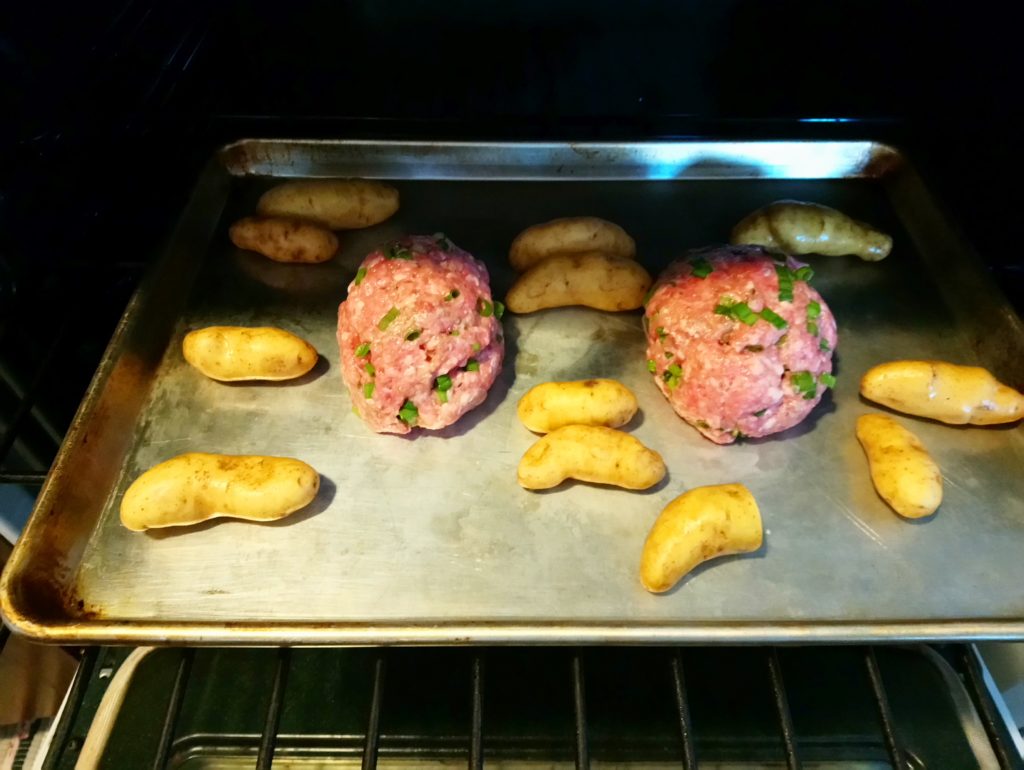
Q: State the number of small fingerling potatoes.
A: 12